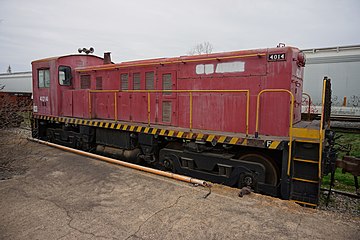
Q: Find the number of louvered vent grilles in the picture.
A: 7